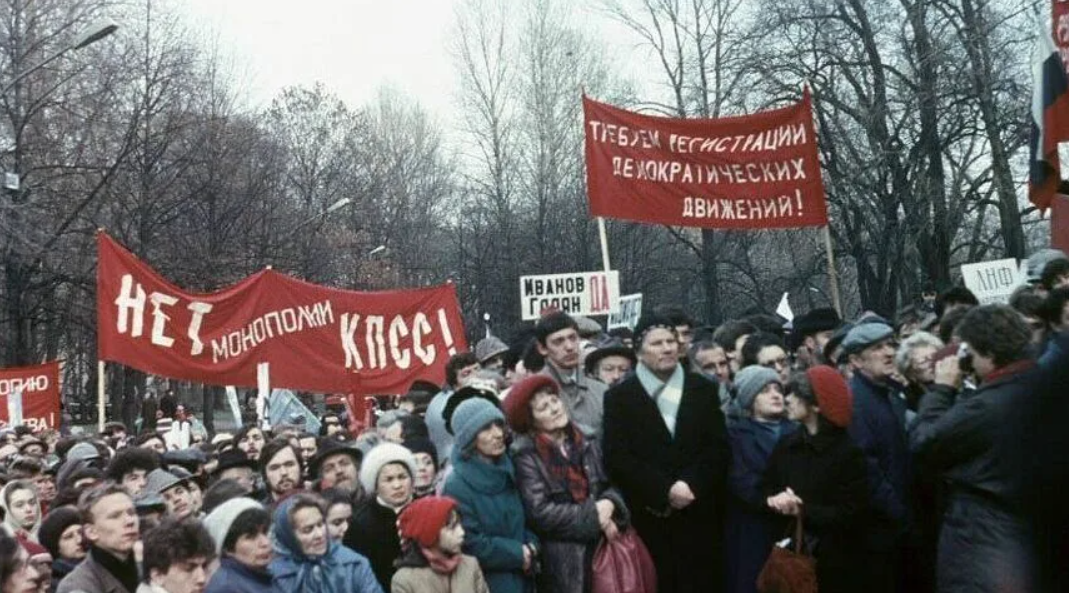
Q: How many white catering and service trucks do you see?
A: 0